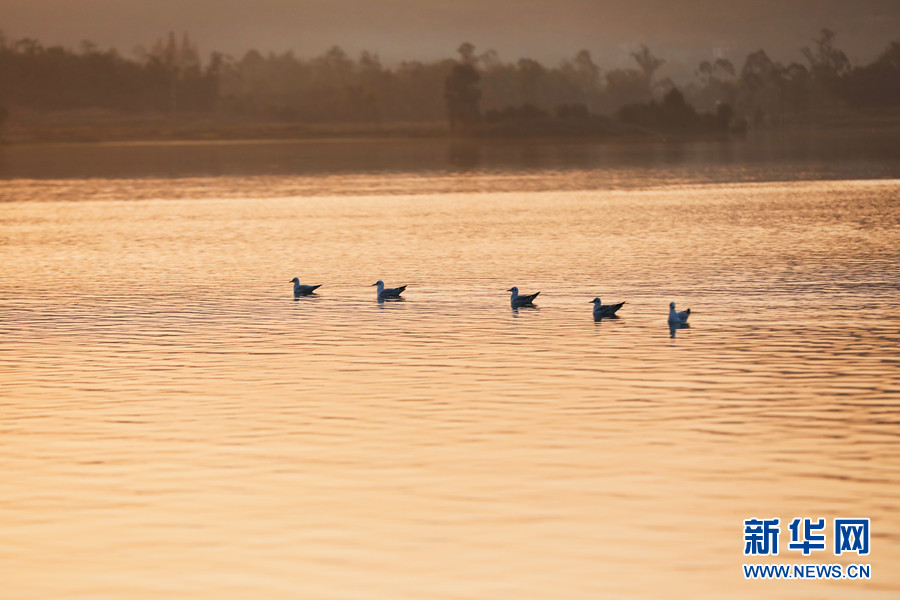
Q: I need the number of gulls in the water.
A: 5